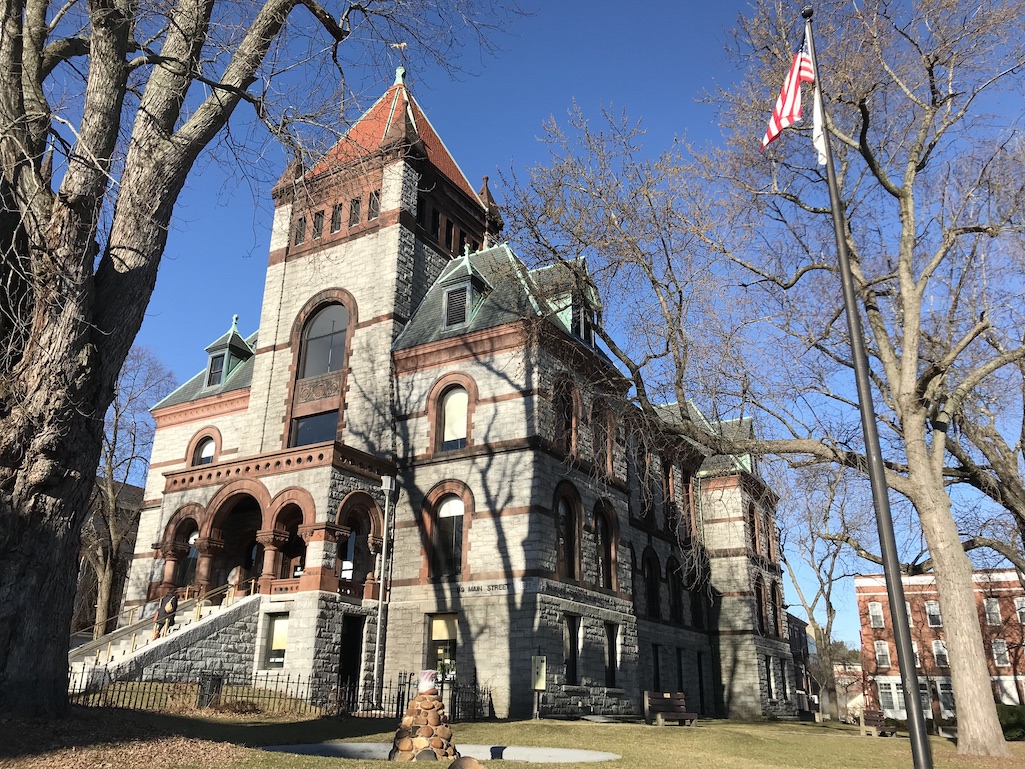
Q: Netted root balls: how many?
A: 0